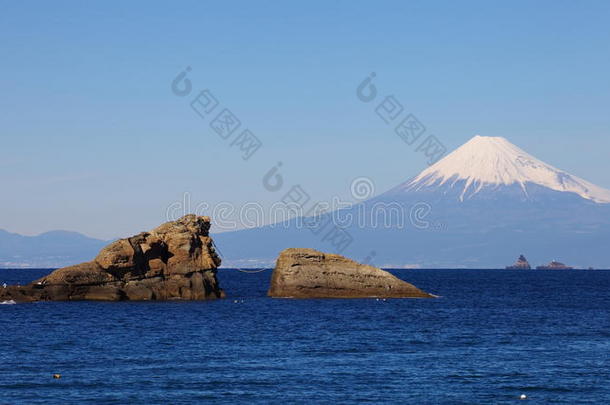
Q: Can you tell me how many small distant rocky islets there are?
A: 2